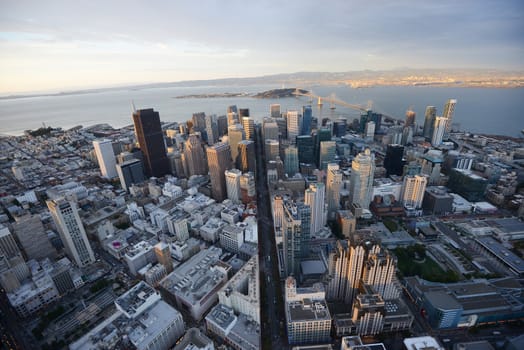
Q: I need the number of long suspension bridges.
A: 1